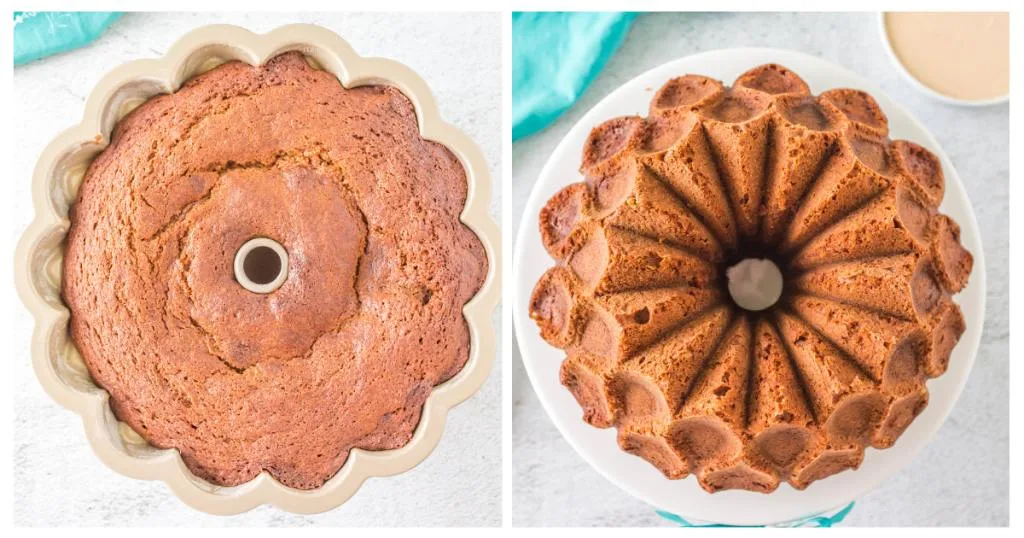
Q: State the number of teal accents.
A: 3